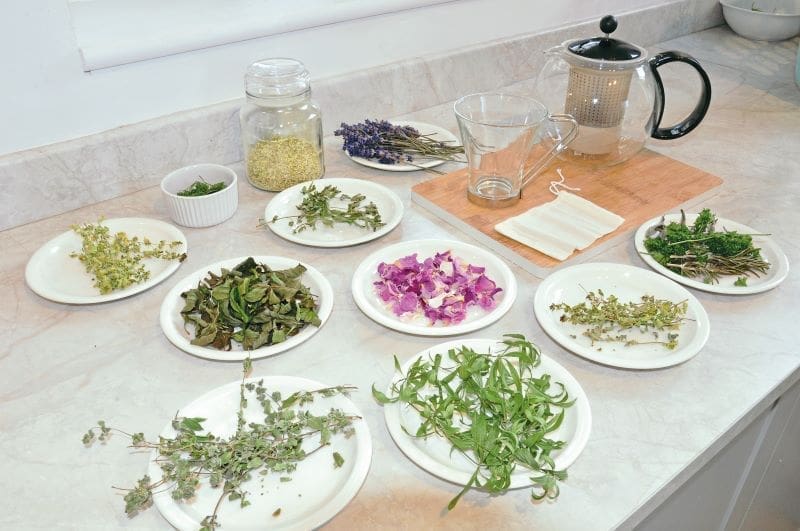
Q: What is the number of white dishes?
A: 11